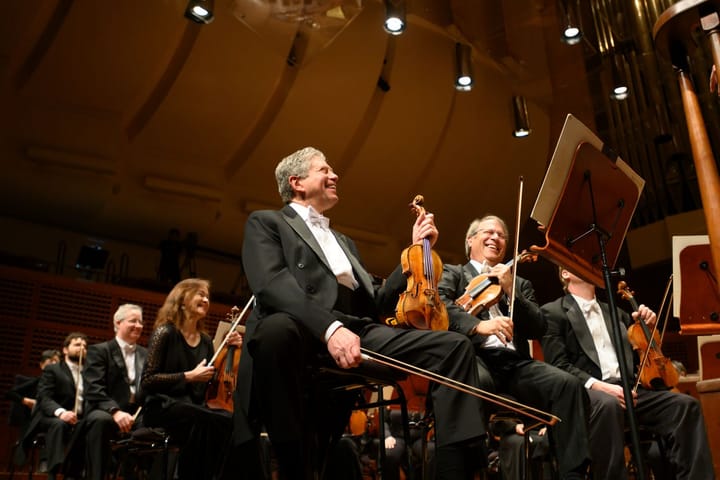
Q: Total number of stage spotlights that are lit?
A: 6